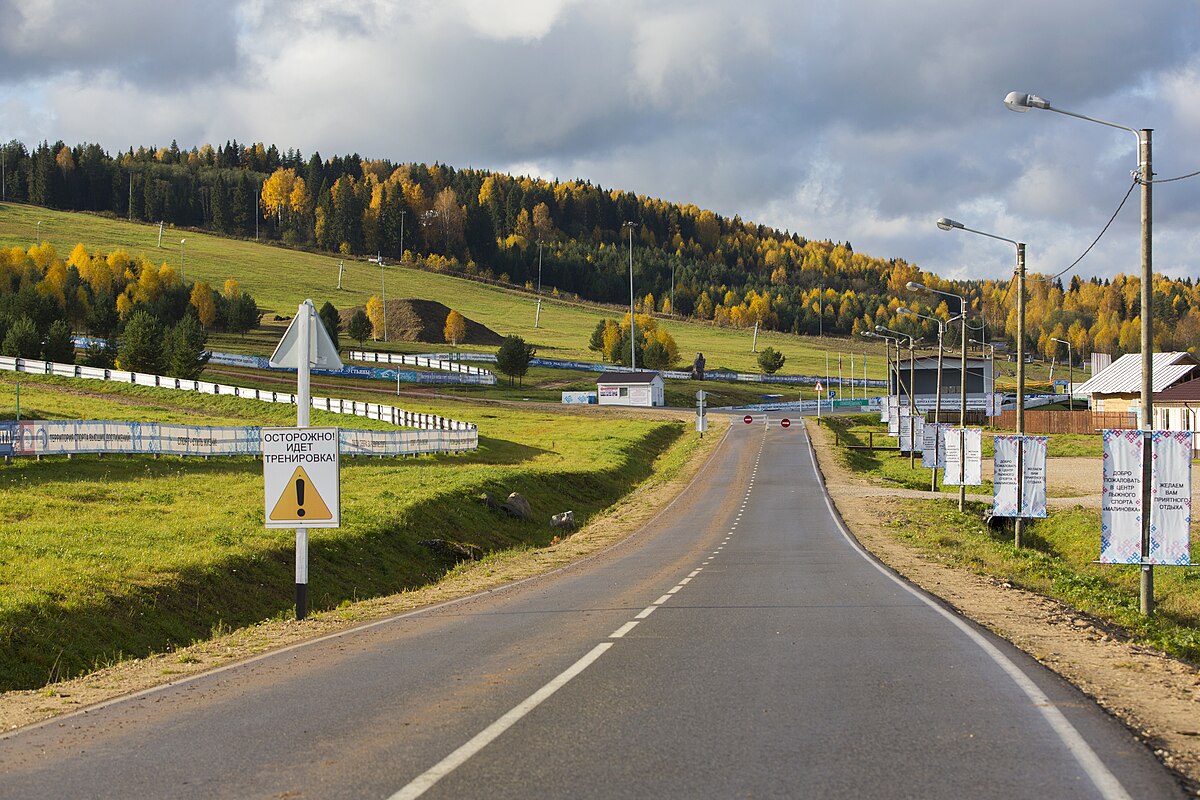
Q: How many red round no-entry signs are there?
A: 2